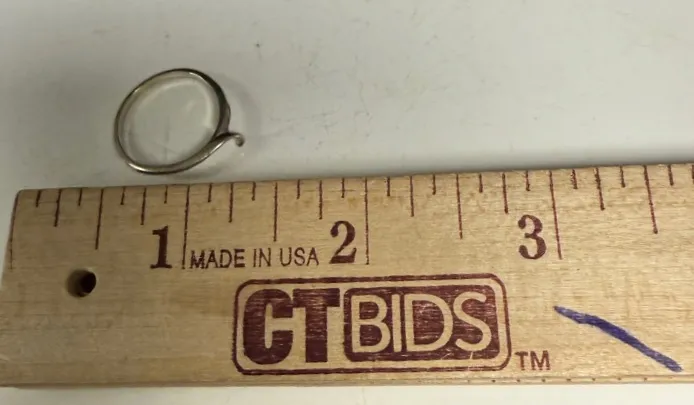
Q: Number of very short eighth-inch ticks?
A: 15